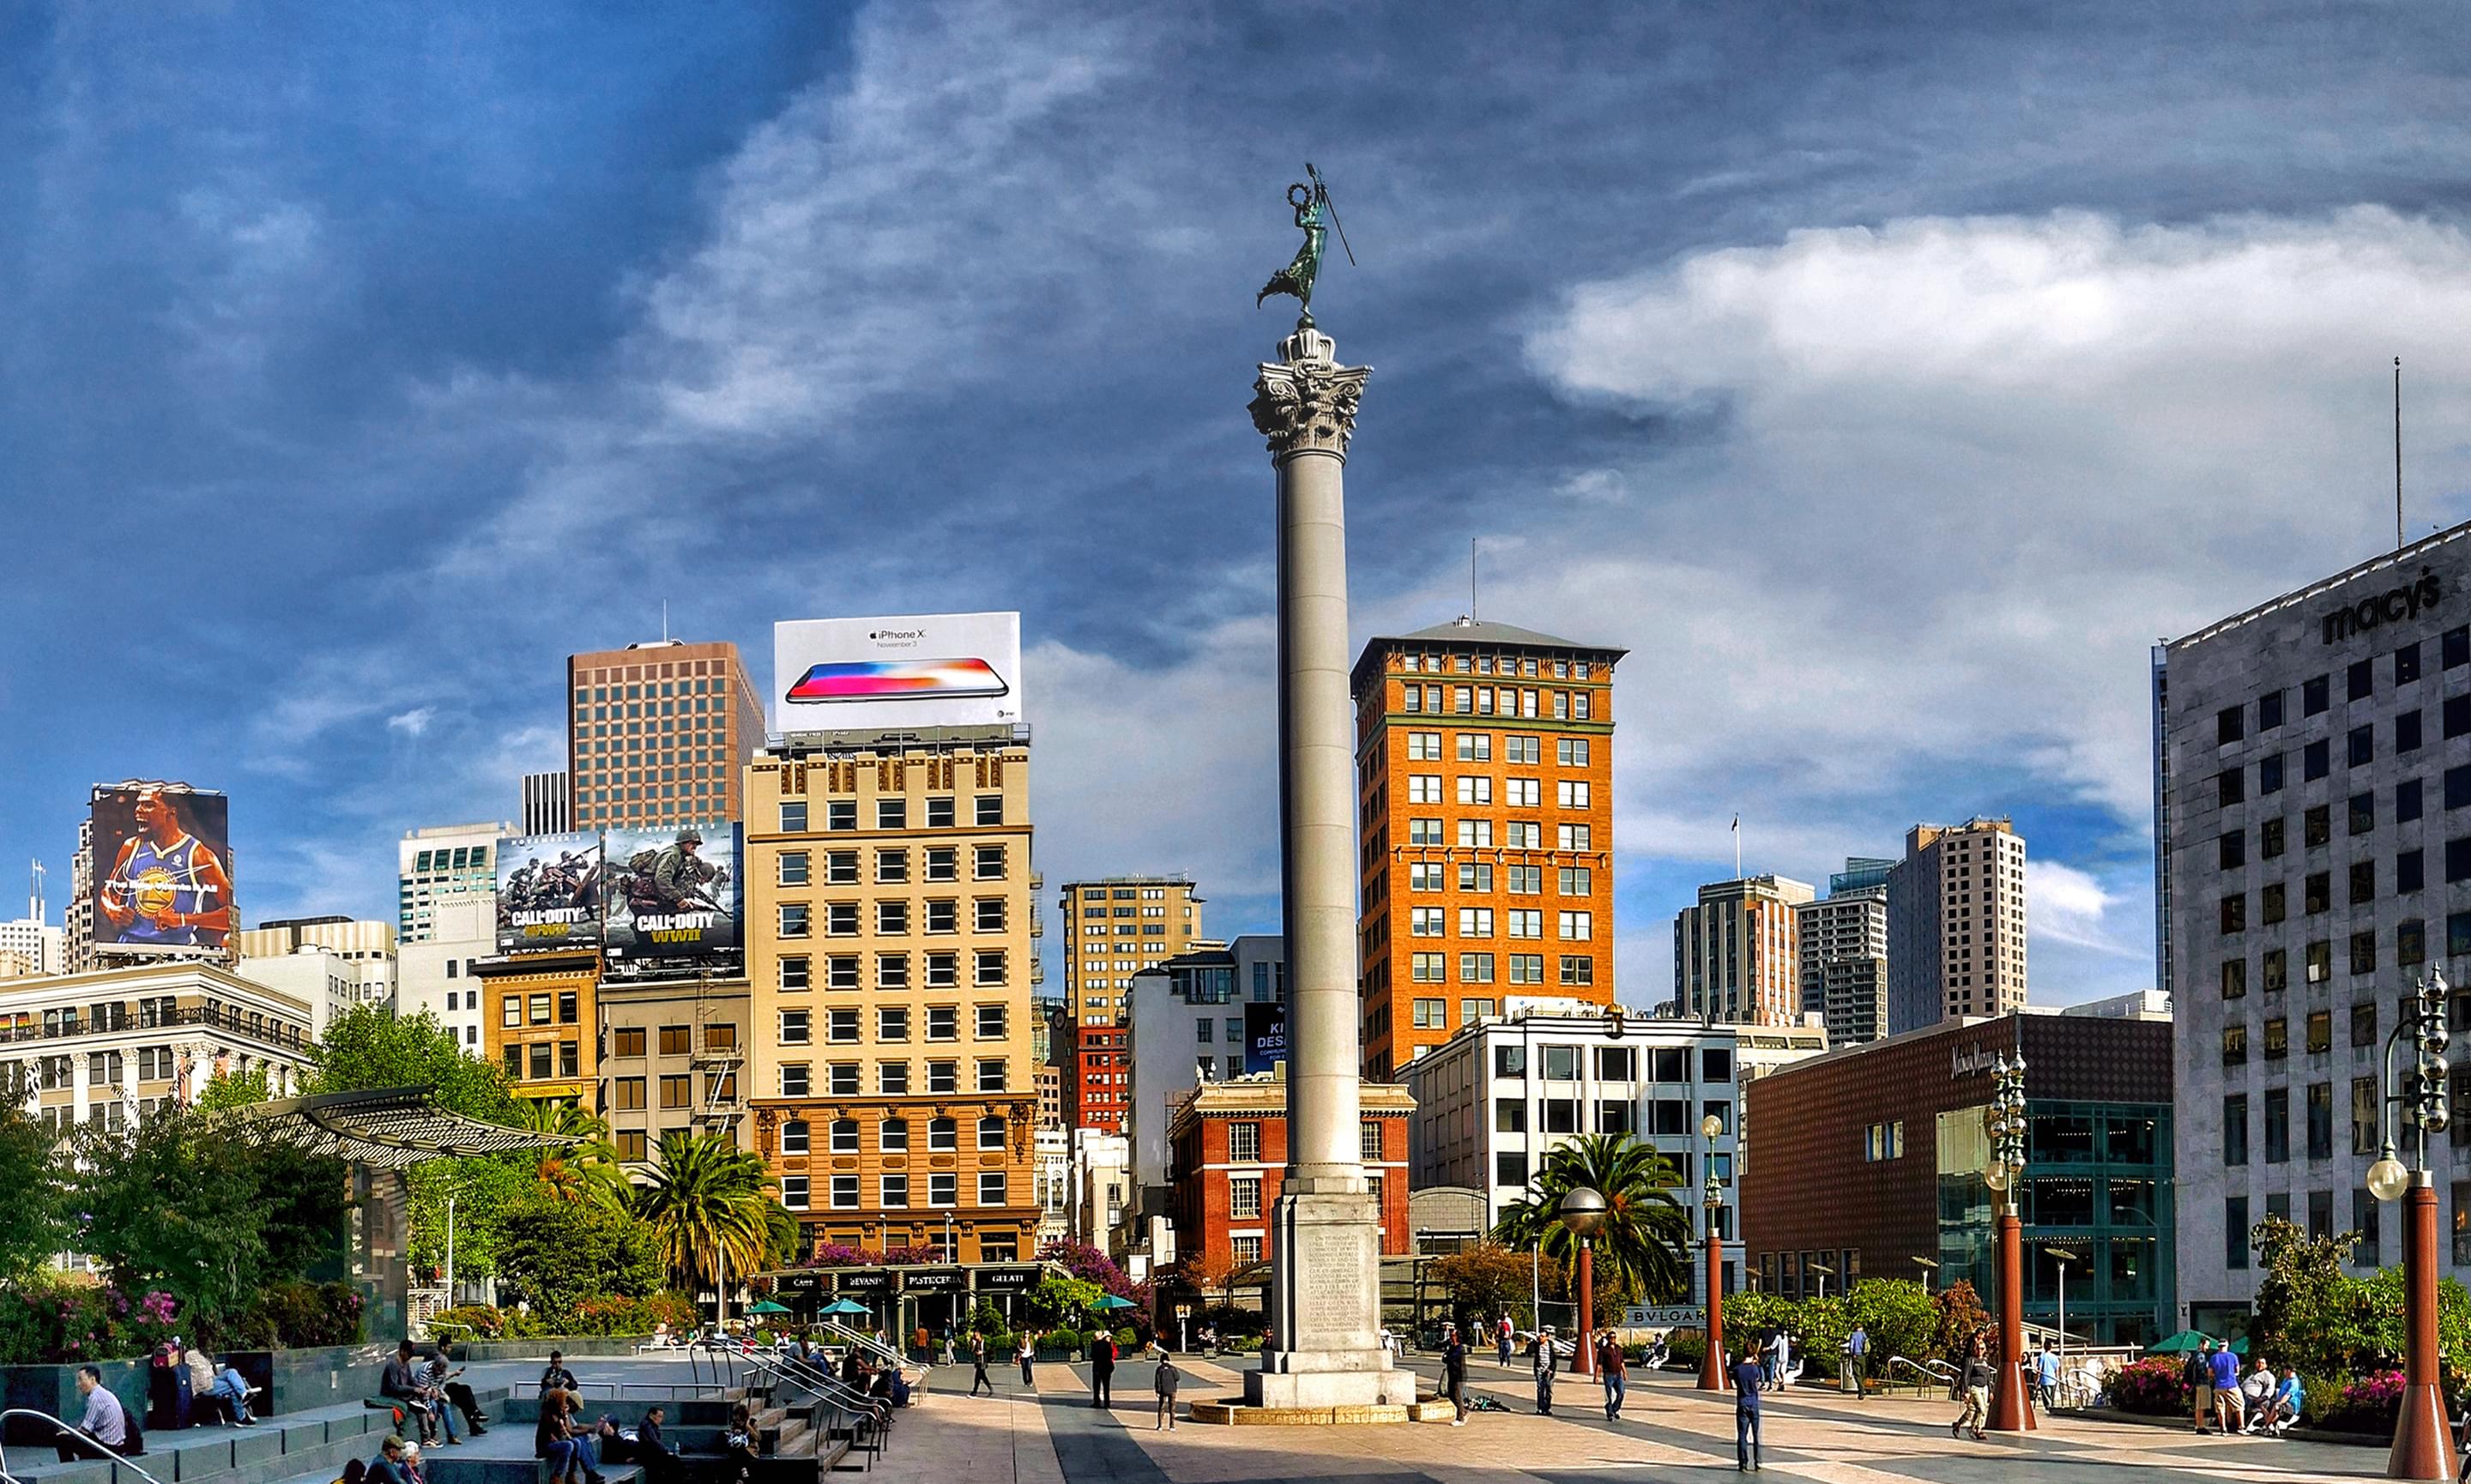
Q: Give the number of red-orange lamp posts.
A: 4